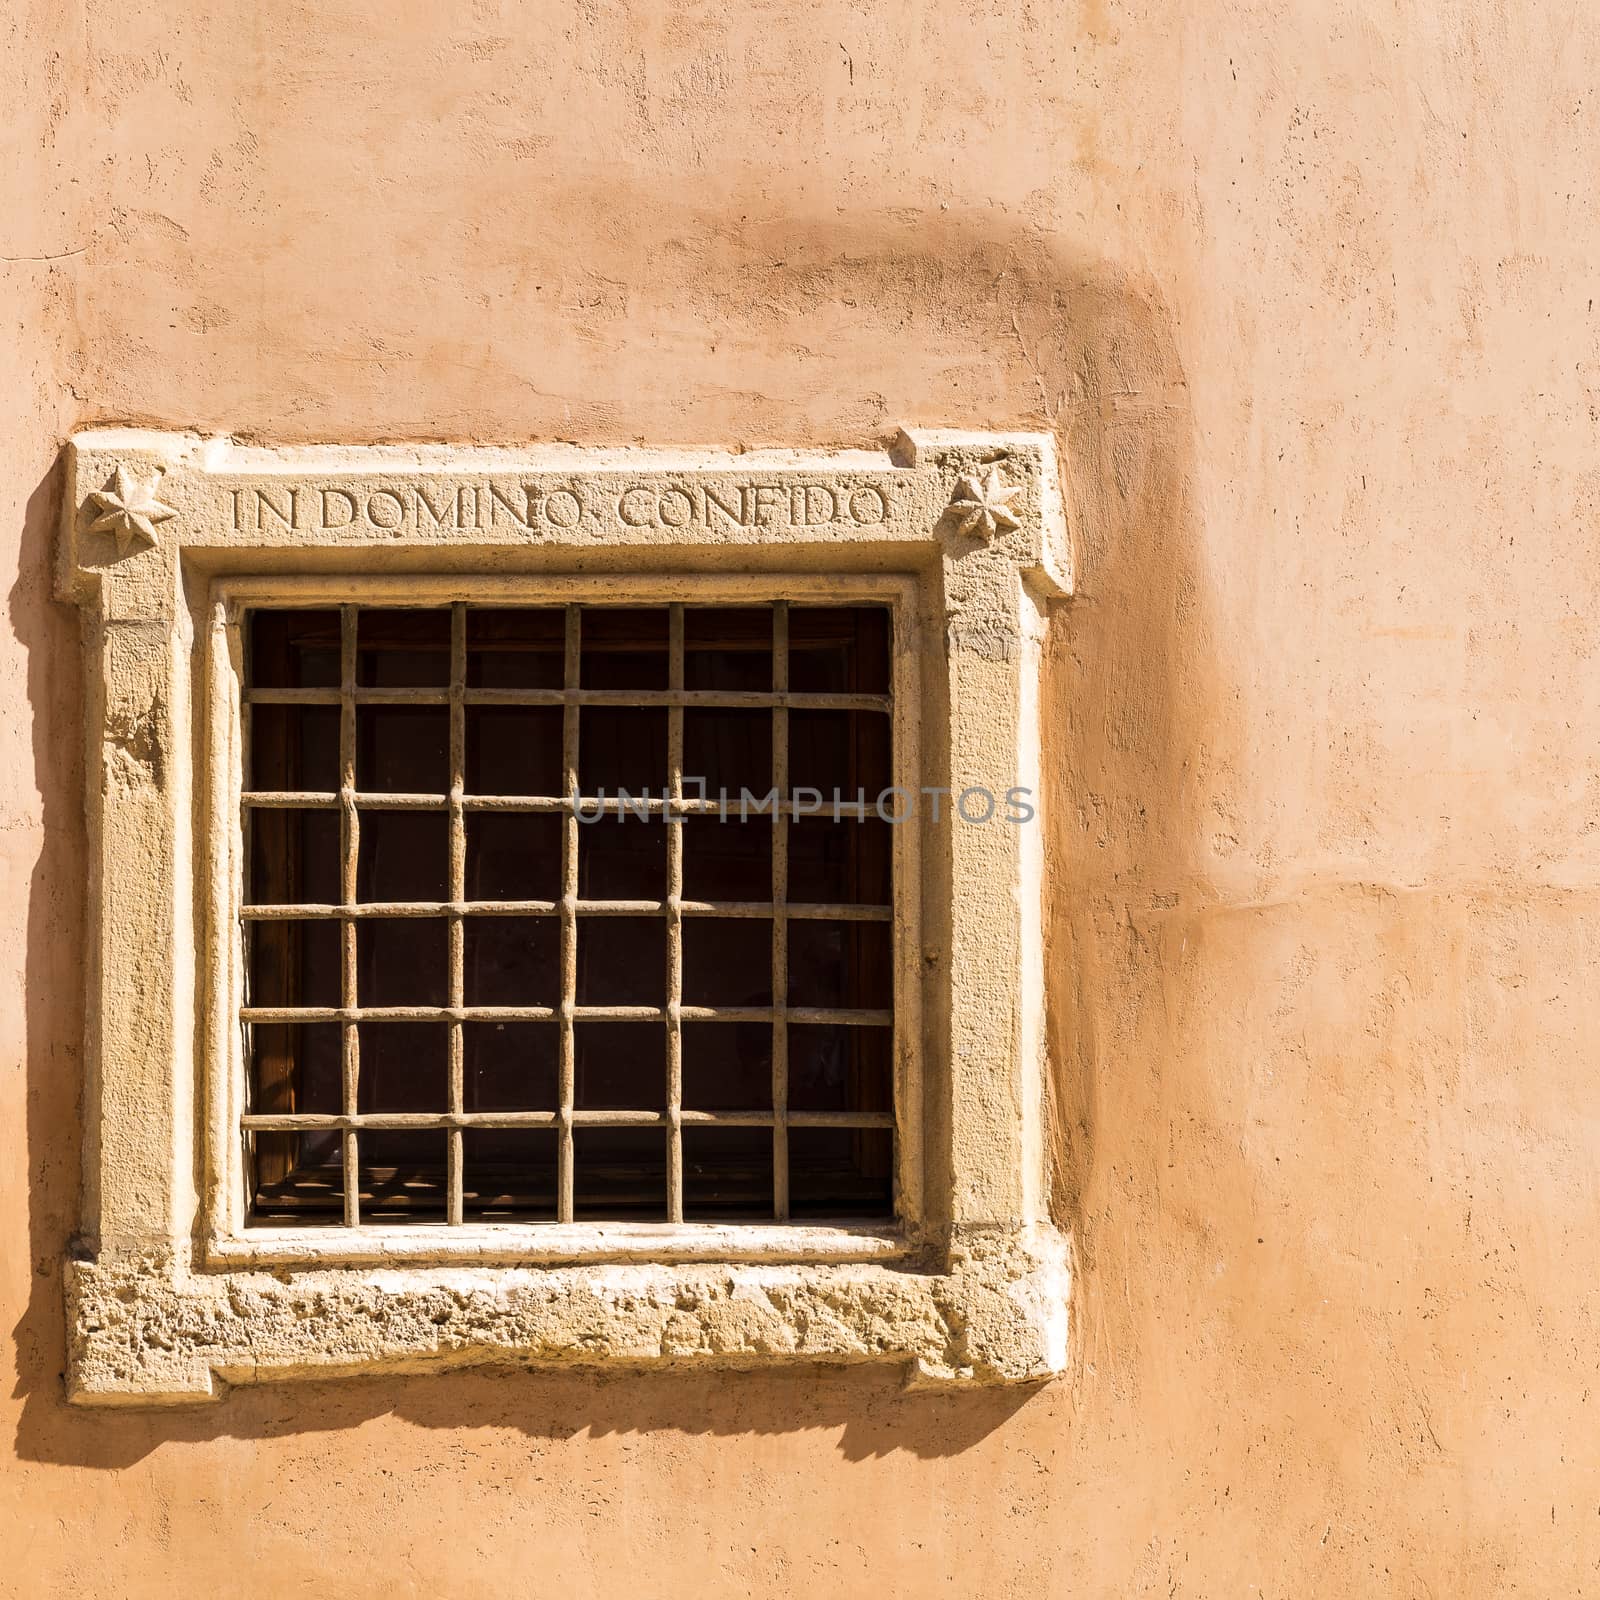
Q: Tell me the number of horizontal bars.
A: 5